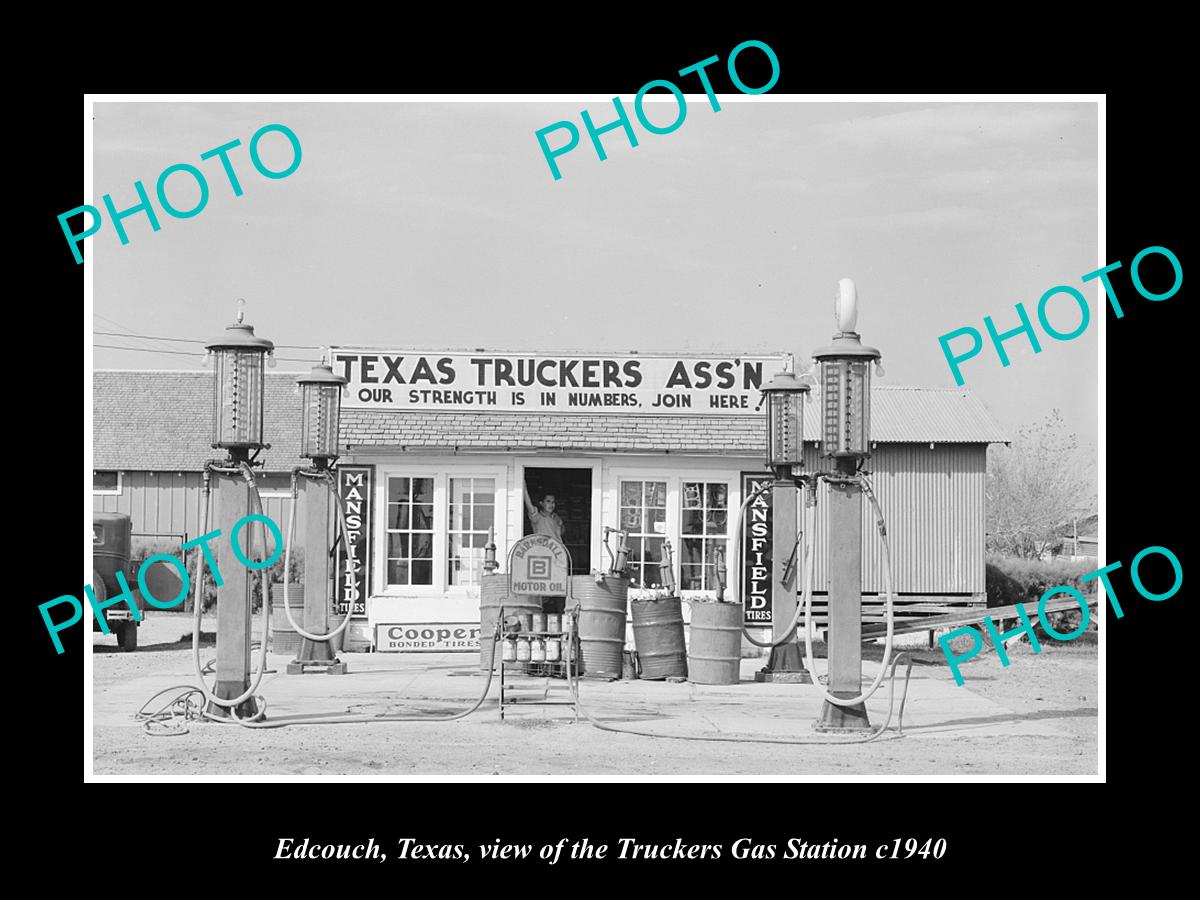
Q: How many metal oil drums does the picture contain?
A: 5